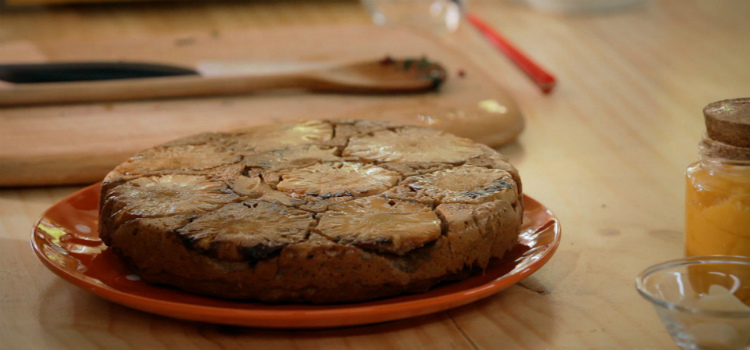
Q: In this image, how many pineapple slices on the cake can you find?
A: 8